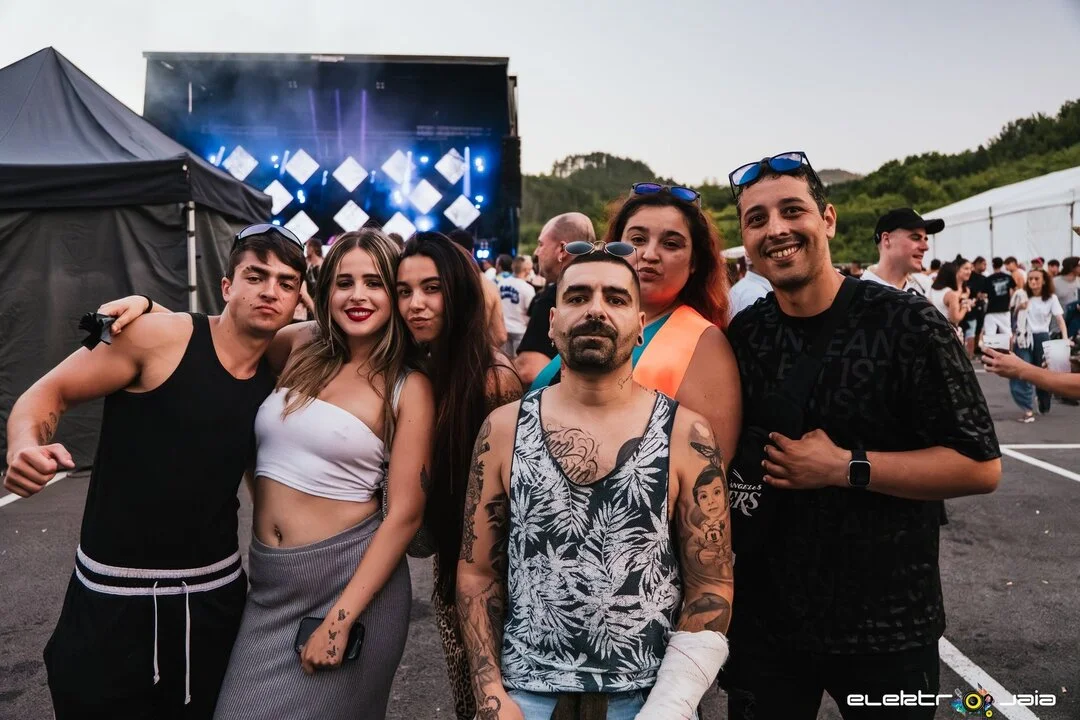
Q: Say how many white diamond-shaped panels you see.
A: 11